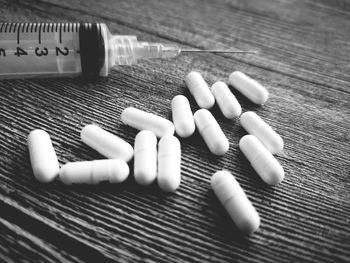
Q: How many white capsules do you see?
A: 14